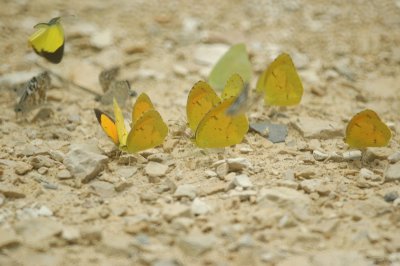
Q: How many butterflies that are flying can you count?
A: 1